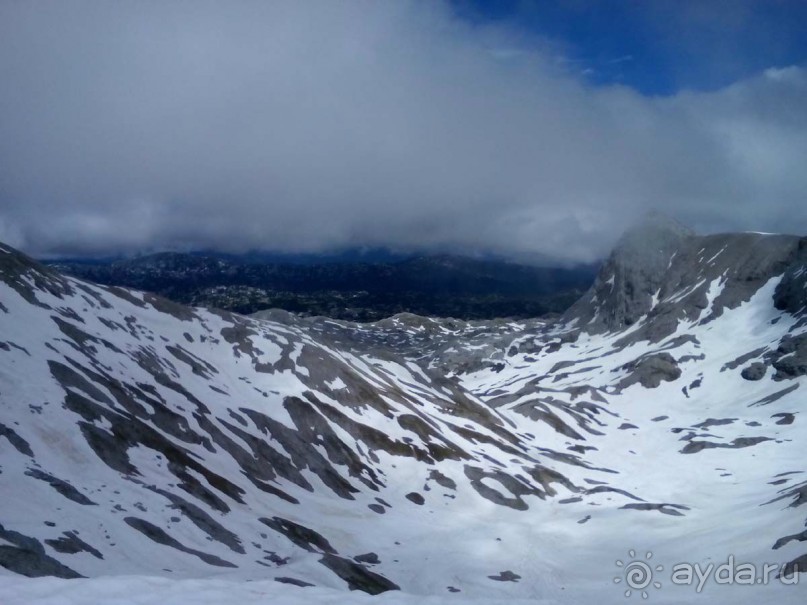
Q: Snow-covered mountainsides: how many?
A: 2